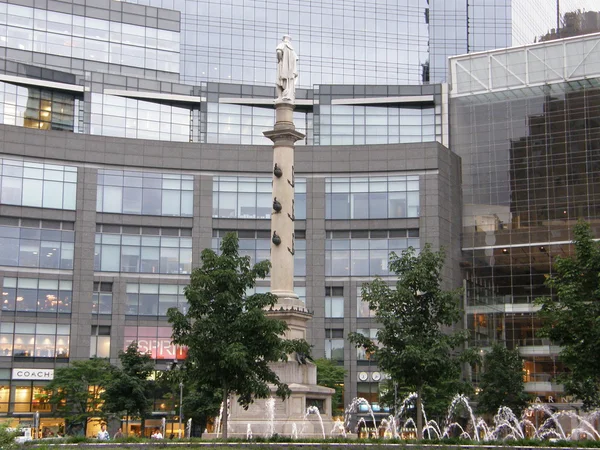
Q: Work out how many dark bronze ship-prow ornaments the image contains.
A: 3